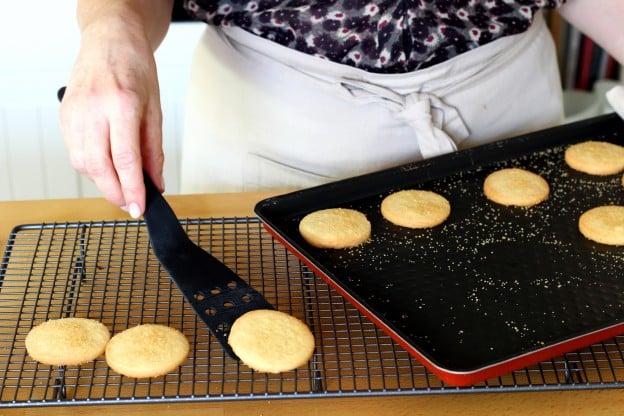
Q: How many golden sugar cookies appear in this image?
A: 8